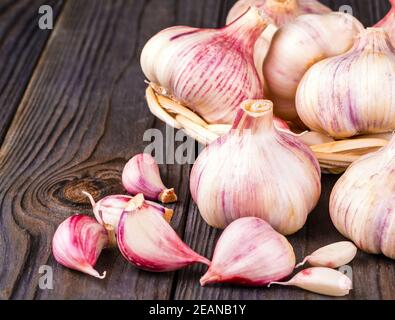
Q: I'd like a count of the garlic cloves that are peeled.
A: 2